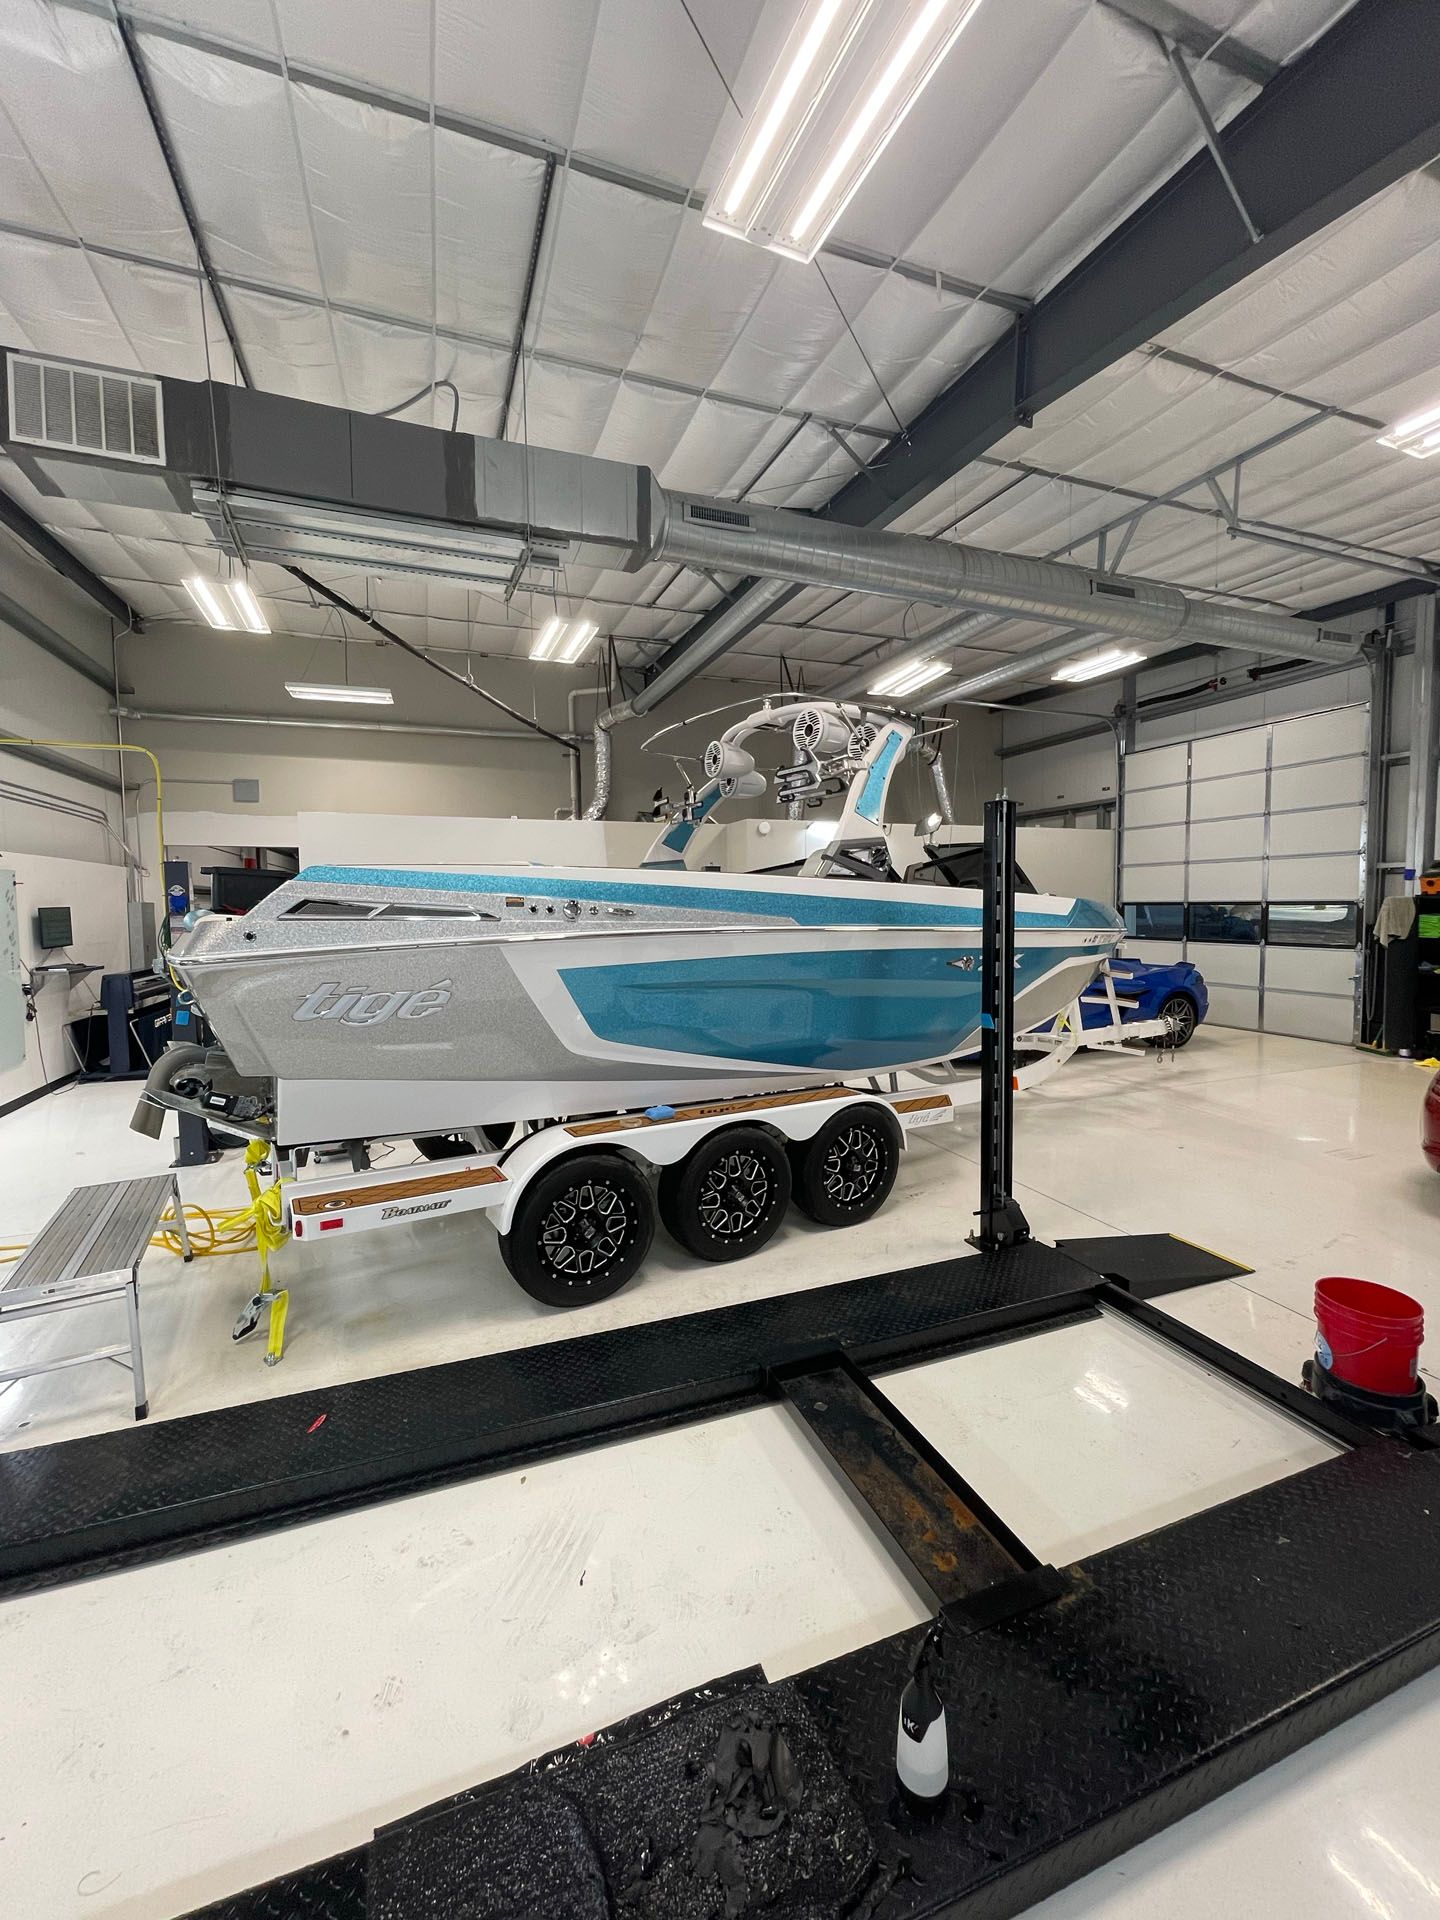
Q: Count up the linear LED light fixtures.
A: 7